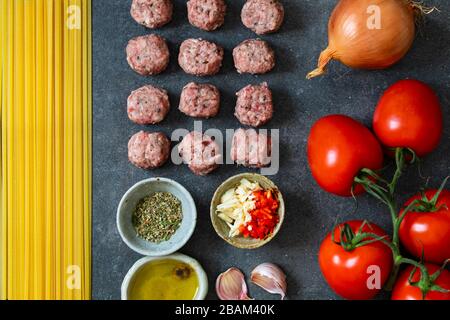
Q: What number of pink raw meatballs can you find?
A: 12